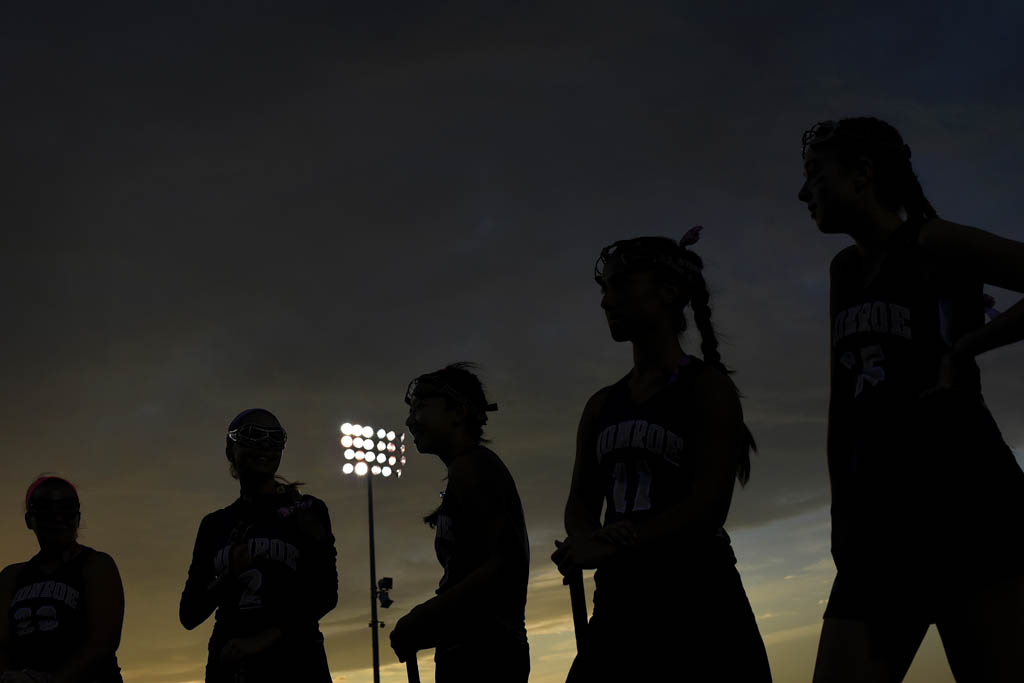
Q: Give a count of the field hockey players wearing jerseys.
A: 5